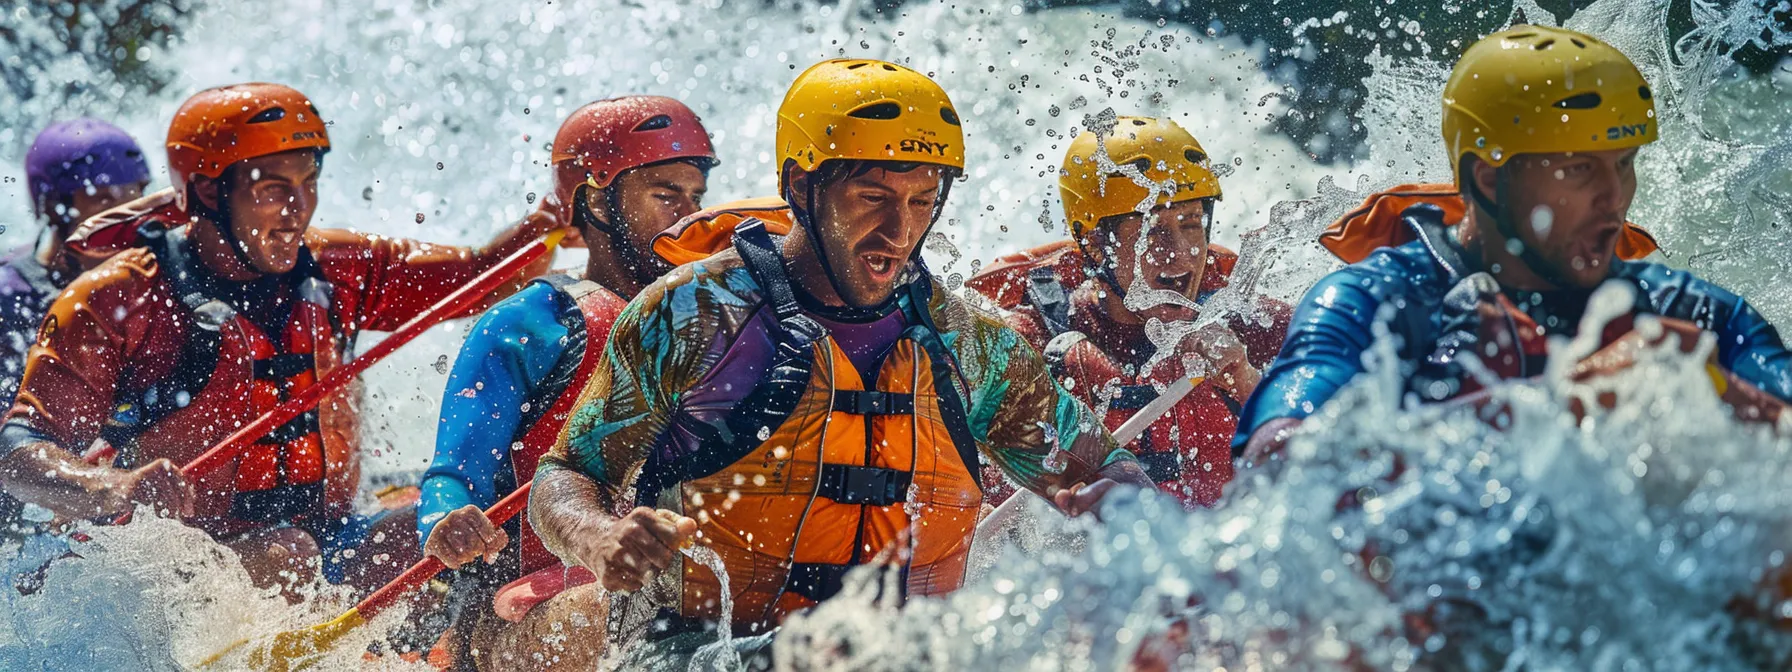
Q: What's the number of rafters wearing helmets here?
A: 6